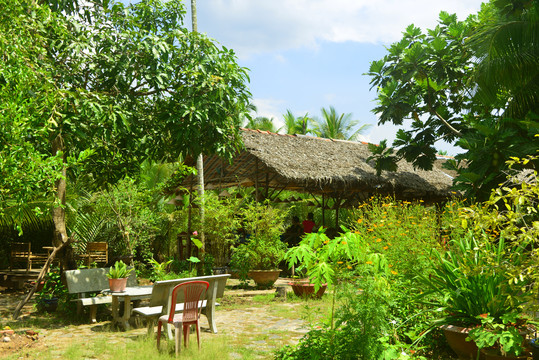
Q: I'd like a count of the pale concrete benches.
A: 2